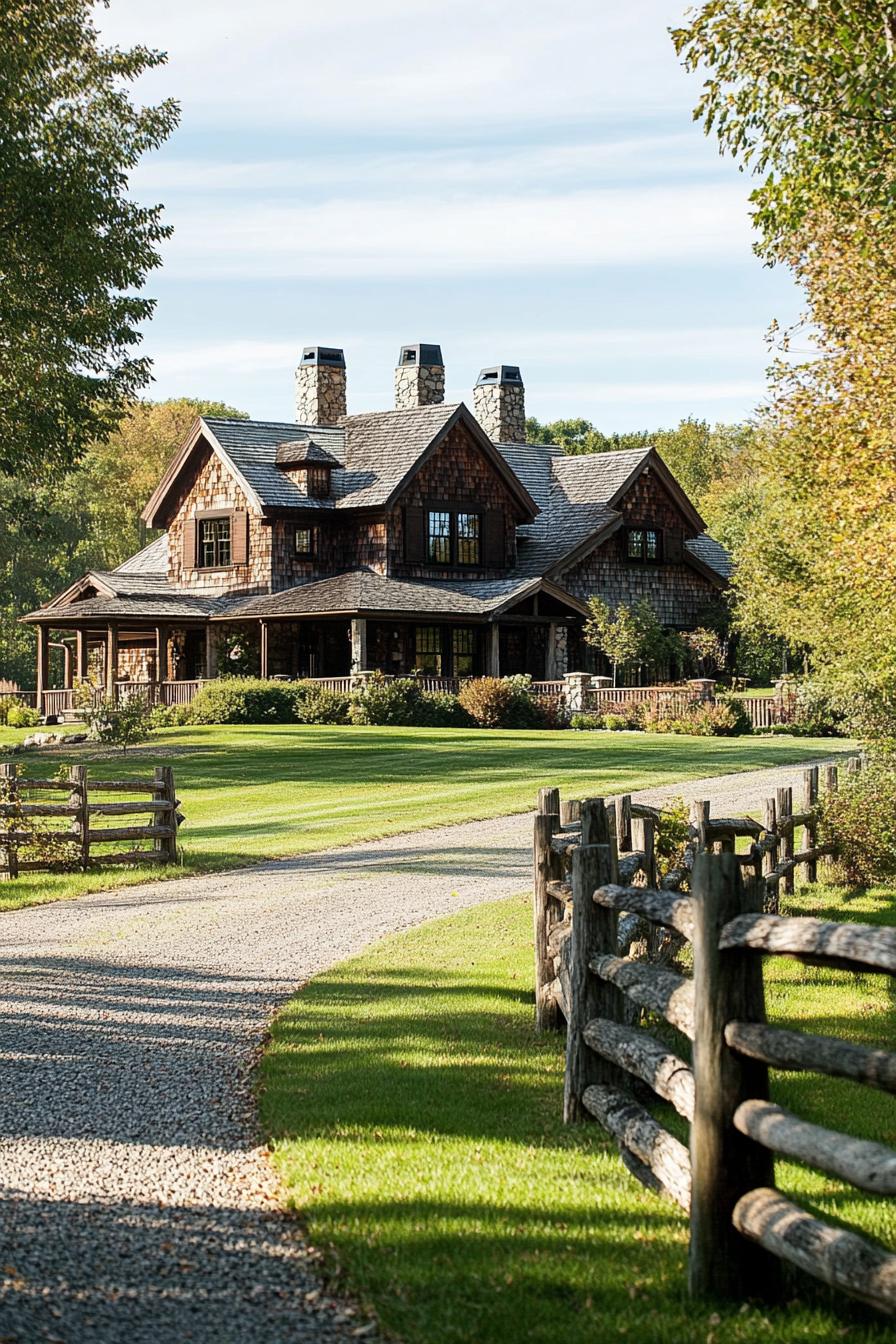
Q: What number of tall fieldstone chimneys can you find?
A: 3